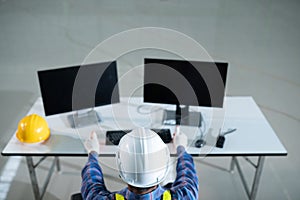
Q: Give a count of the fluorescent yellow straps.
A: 2